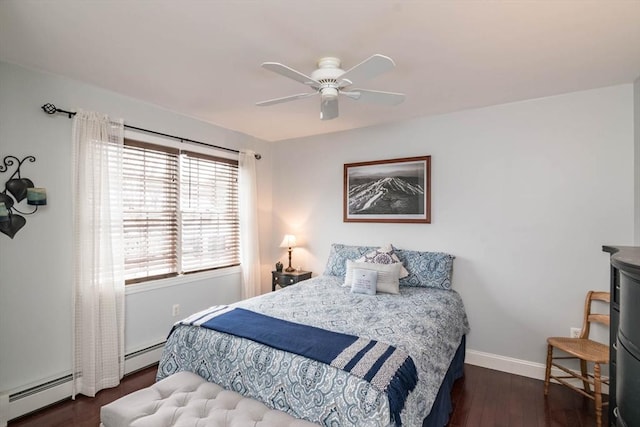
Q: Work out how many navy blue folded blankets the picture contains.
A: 1